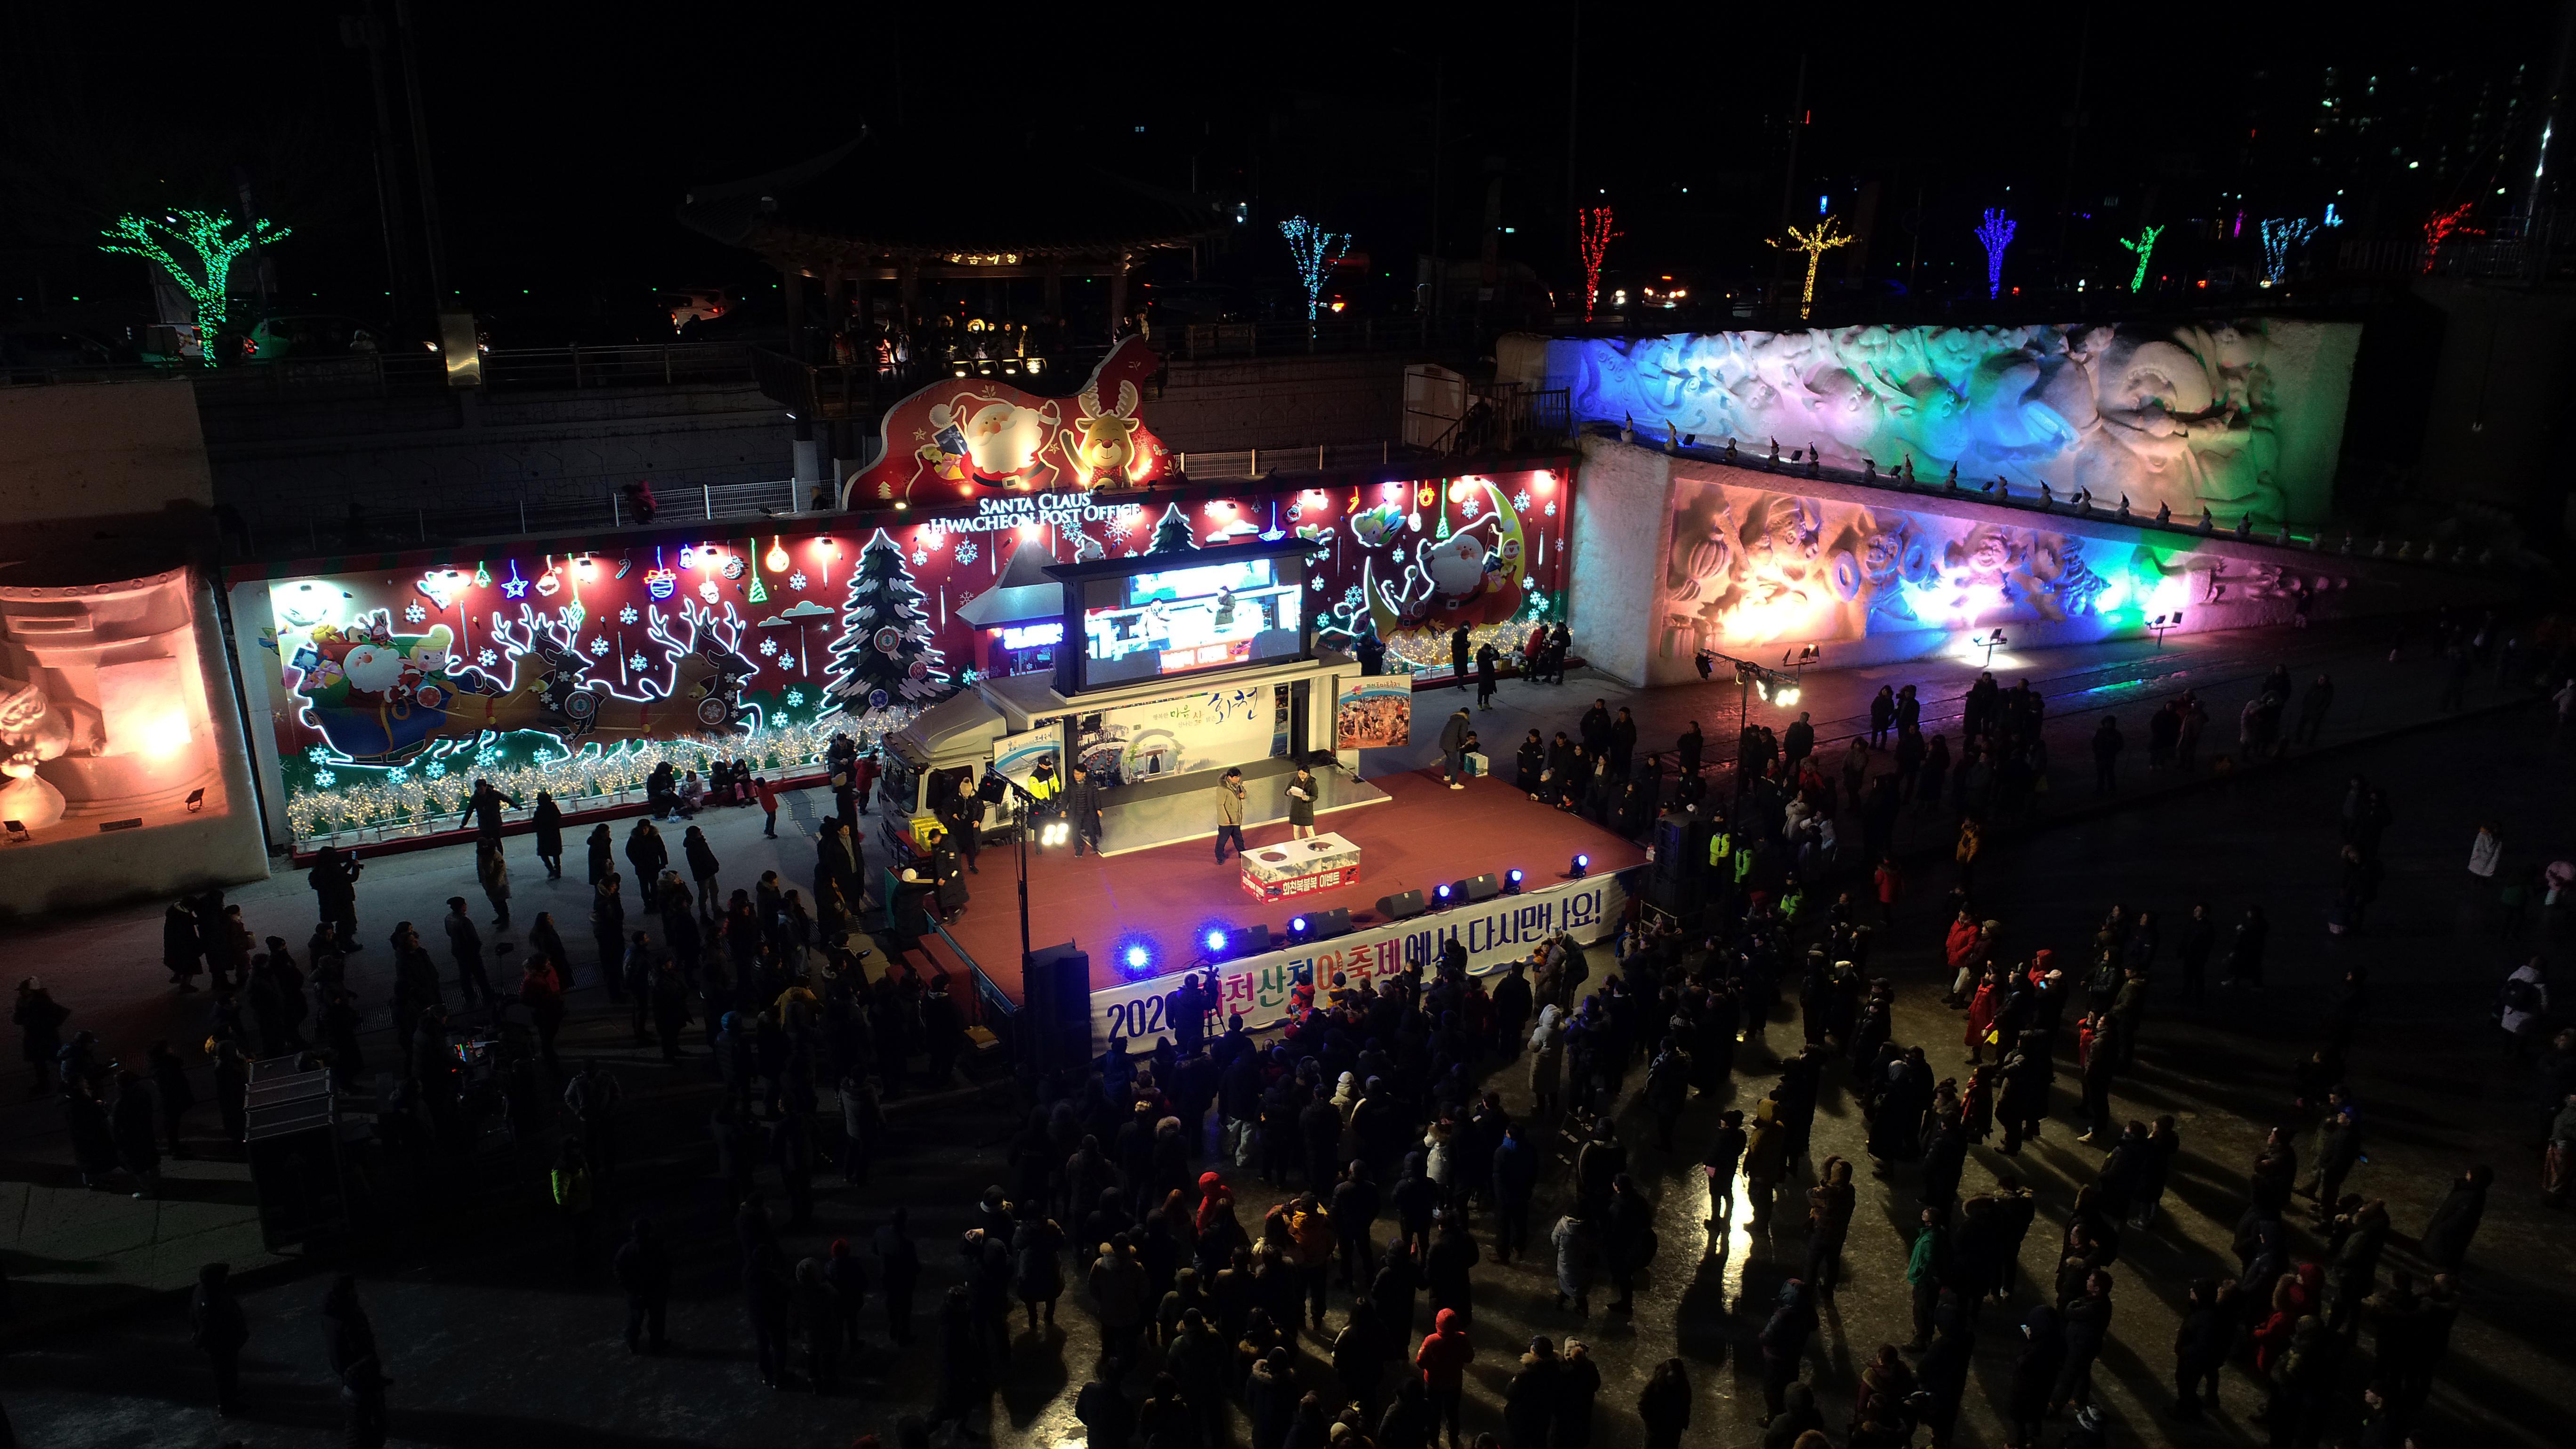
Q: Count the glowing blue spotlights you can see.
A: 6